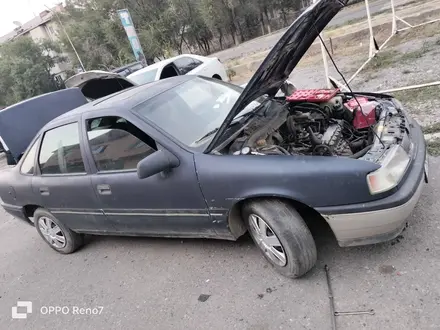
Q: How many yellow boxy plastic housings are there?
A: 0